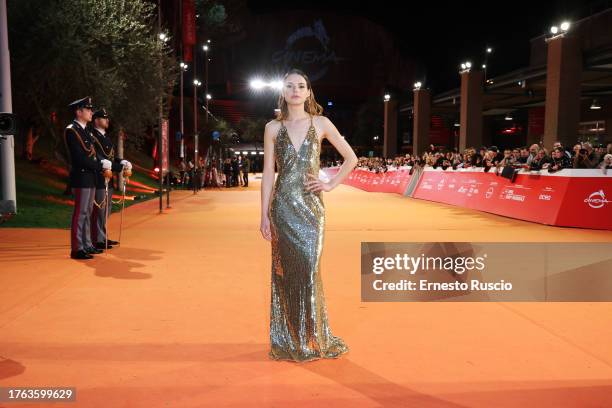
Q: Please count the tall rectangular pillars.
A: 4